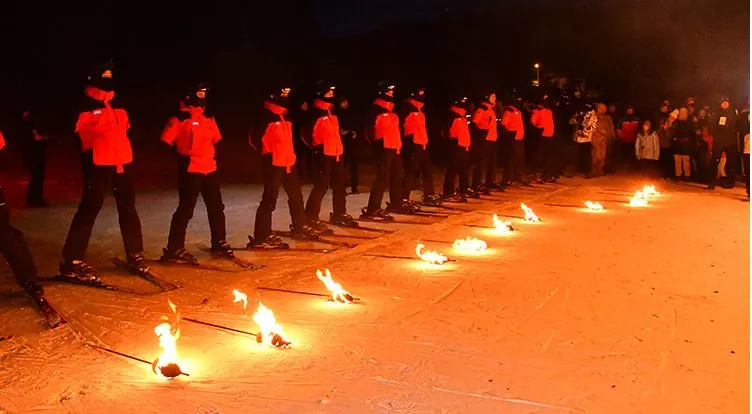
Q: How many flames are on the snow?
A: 10